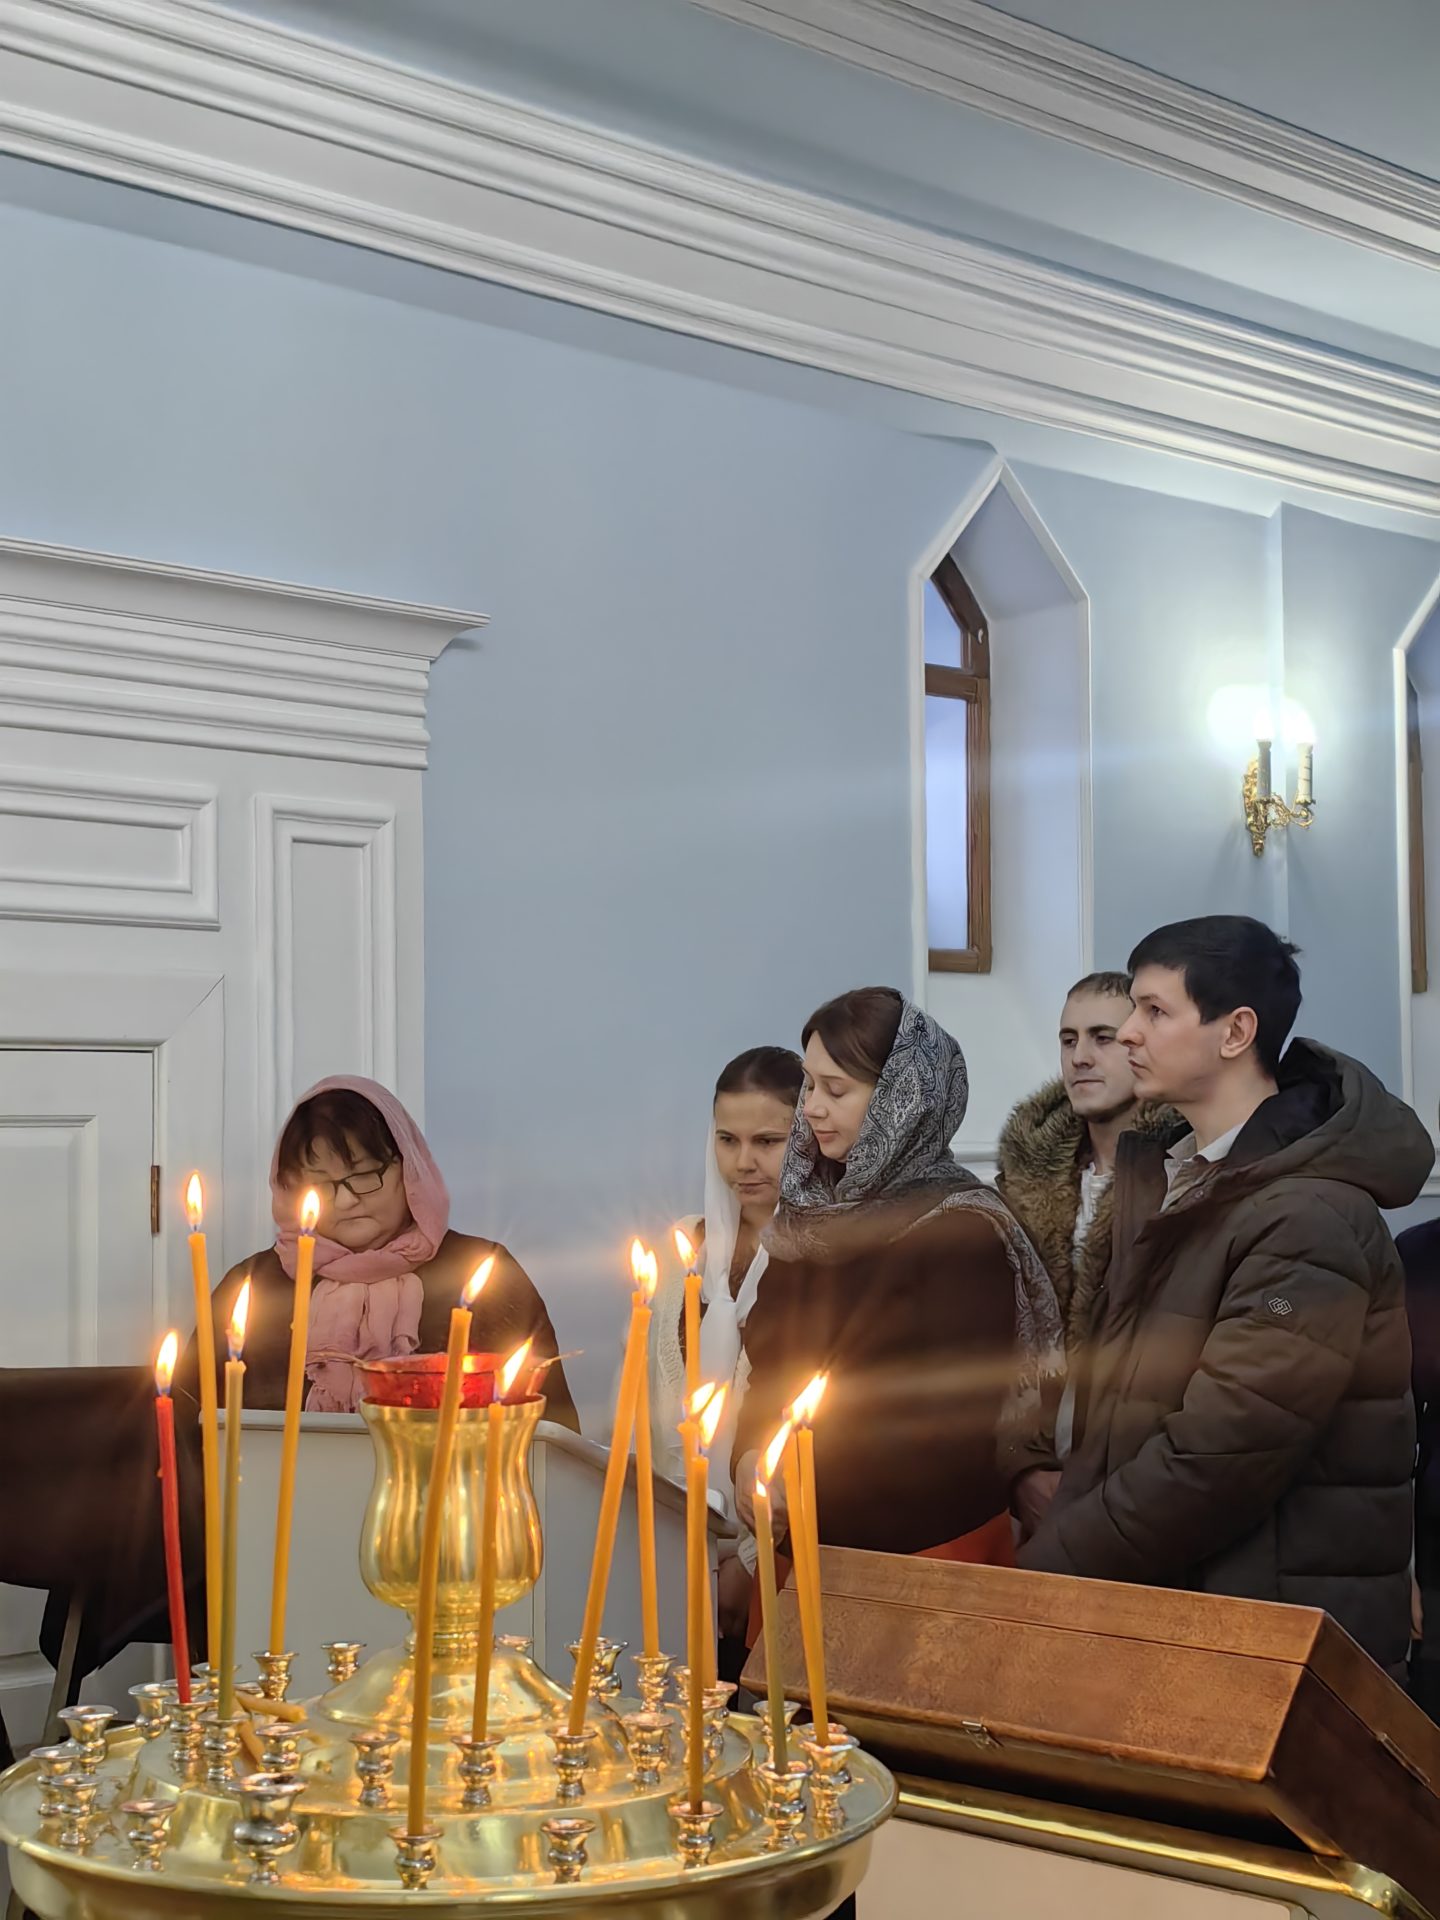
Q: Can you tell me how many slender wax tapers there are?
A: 14